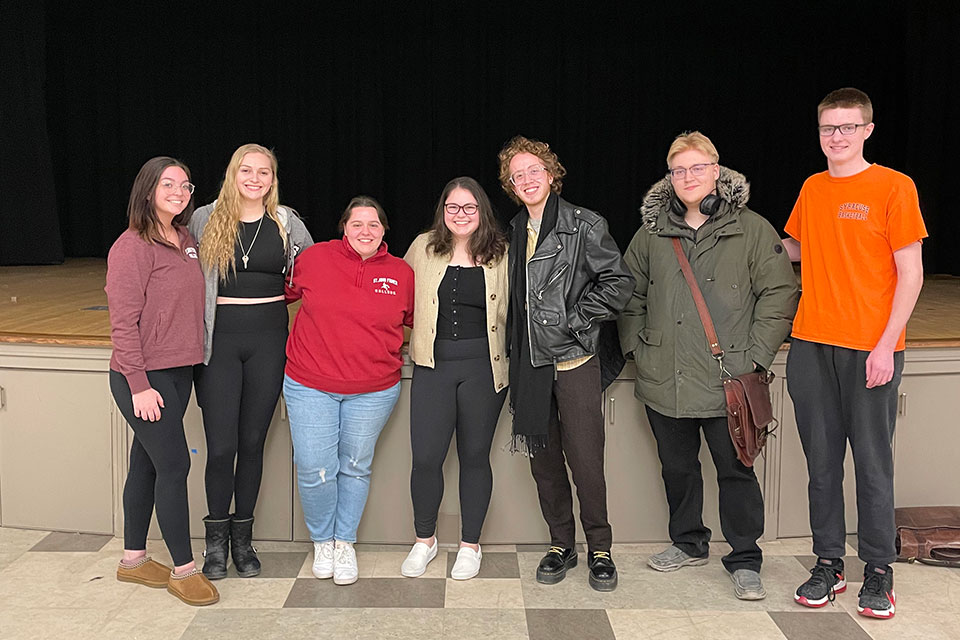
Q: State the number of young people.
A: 7